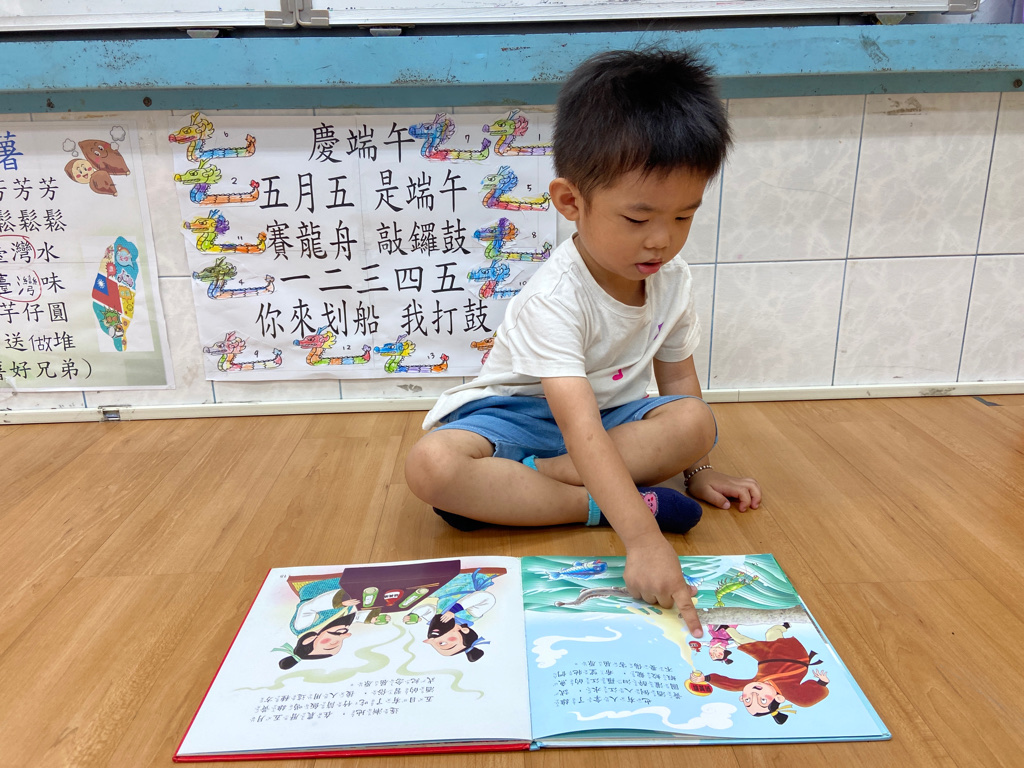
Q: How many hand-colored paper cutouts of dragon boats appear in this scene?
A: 13